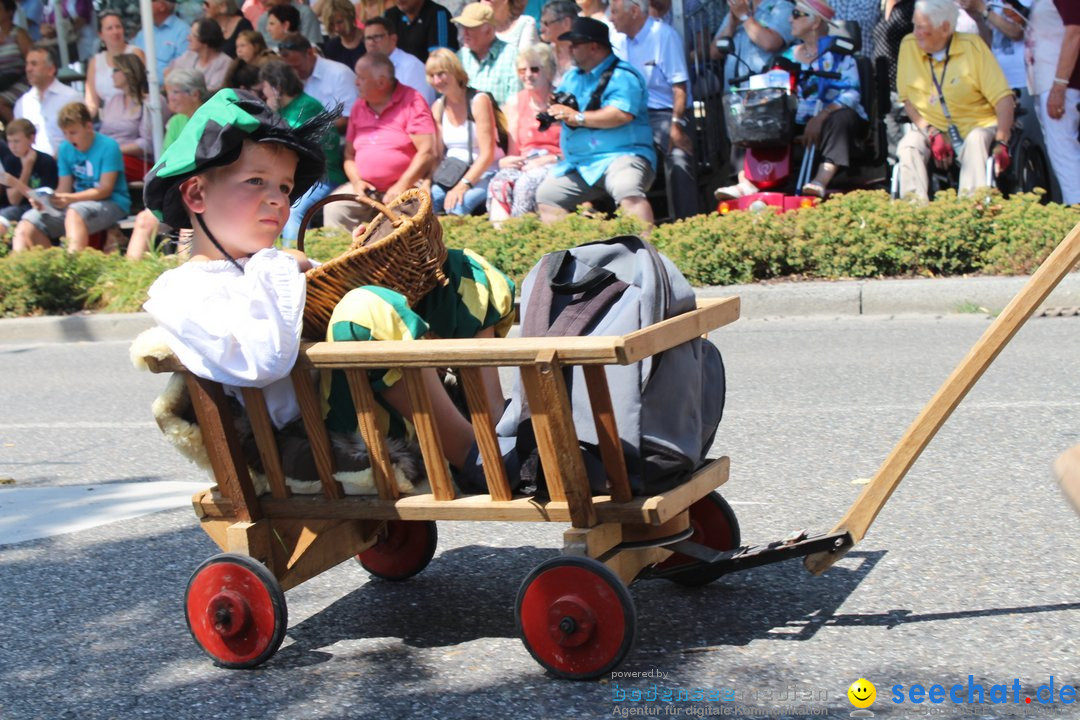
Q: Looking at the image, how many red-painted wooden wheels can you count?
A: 4